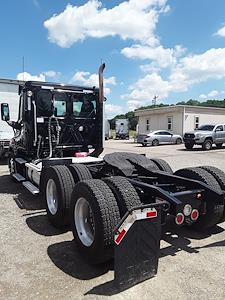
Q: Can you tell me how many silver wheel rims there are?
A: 2